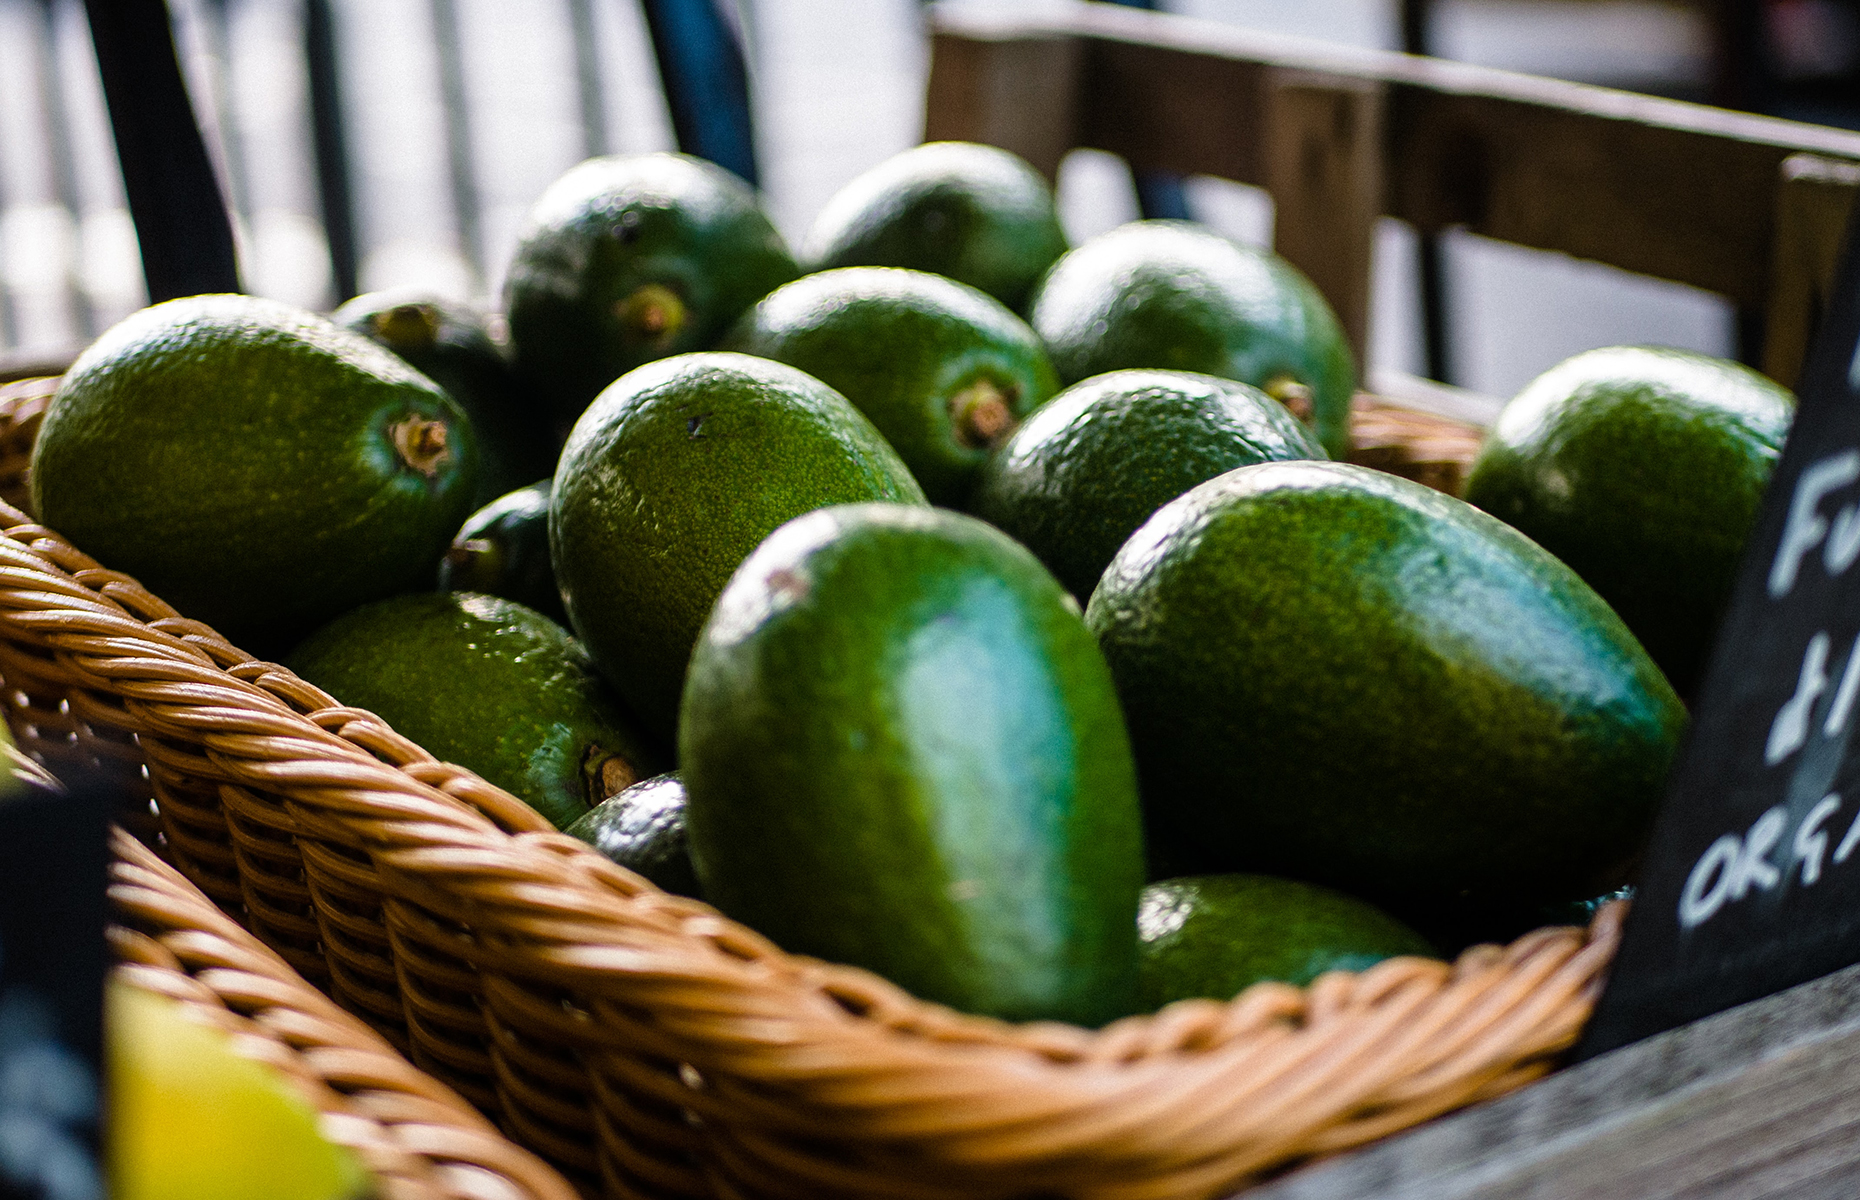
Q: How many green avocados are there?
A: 15